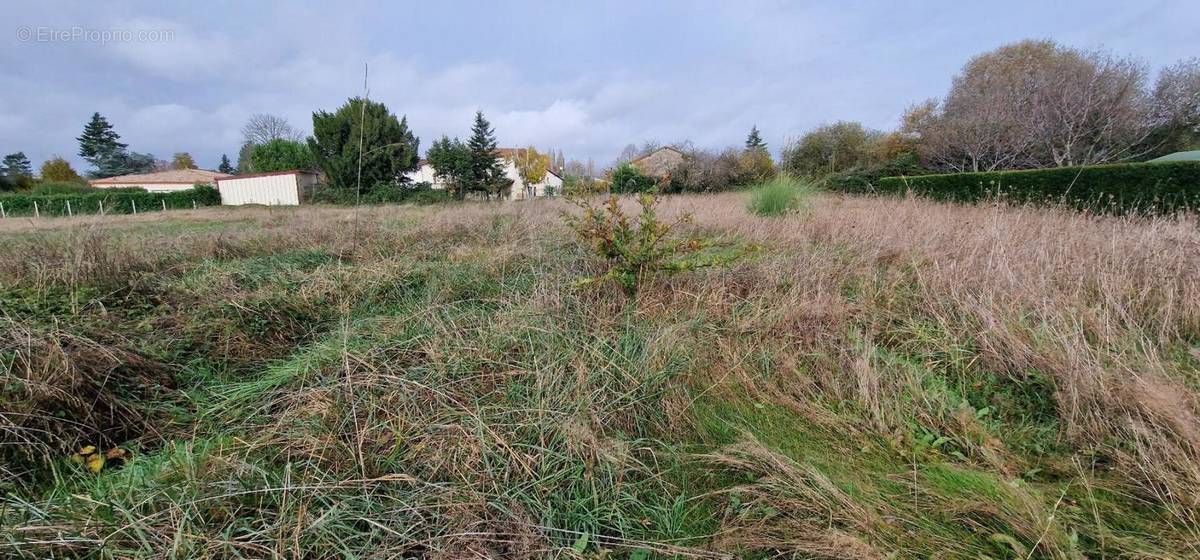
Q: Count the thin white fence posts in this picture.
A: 7